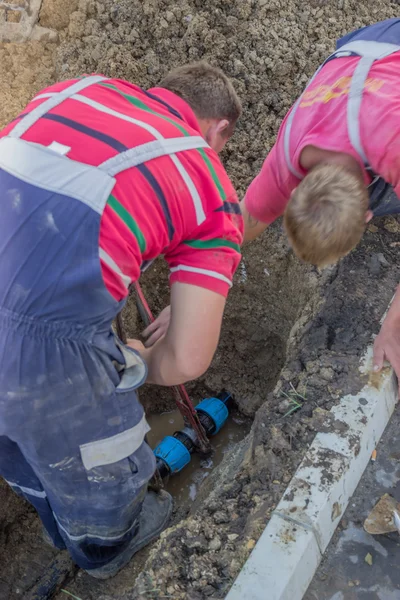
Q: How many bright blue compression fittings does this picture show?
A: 2